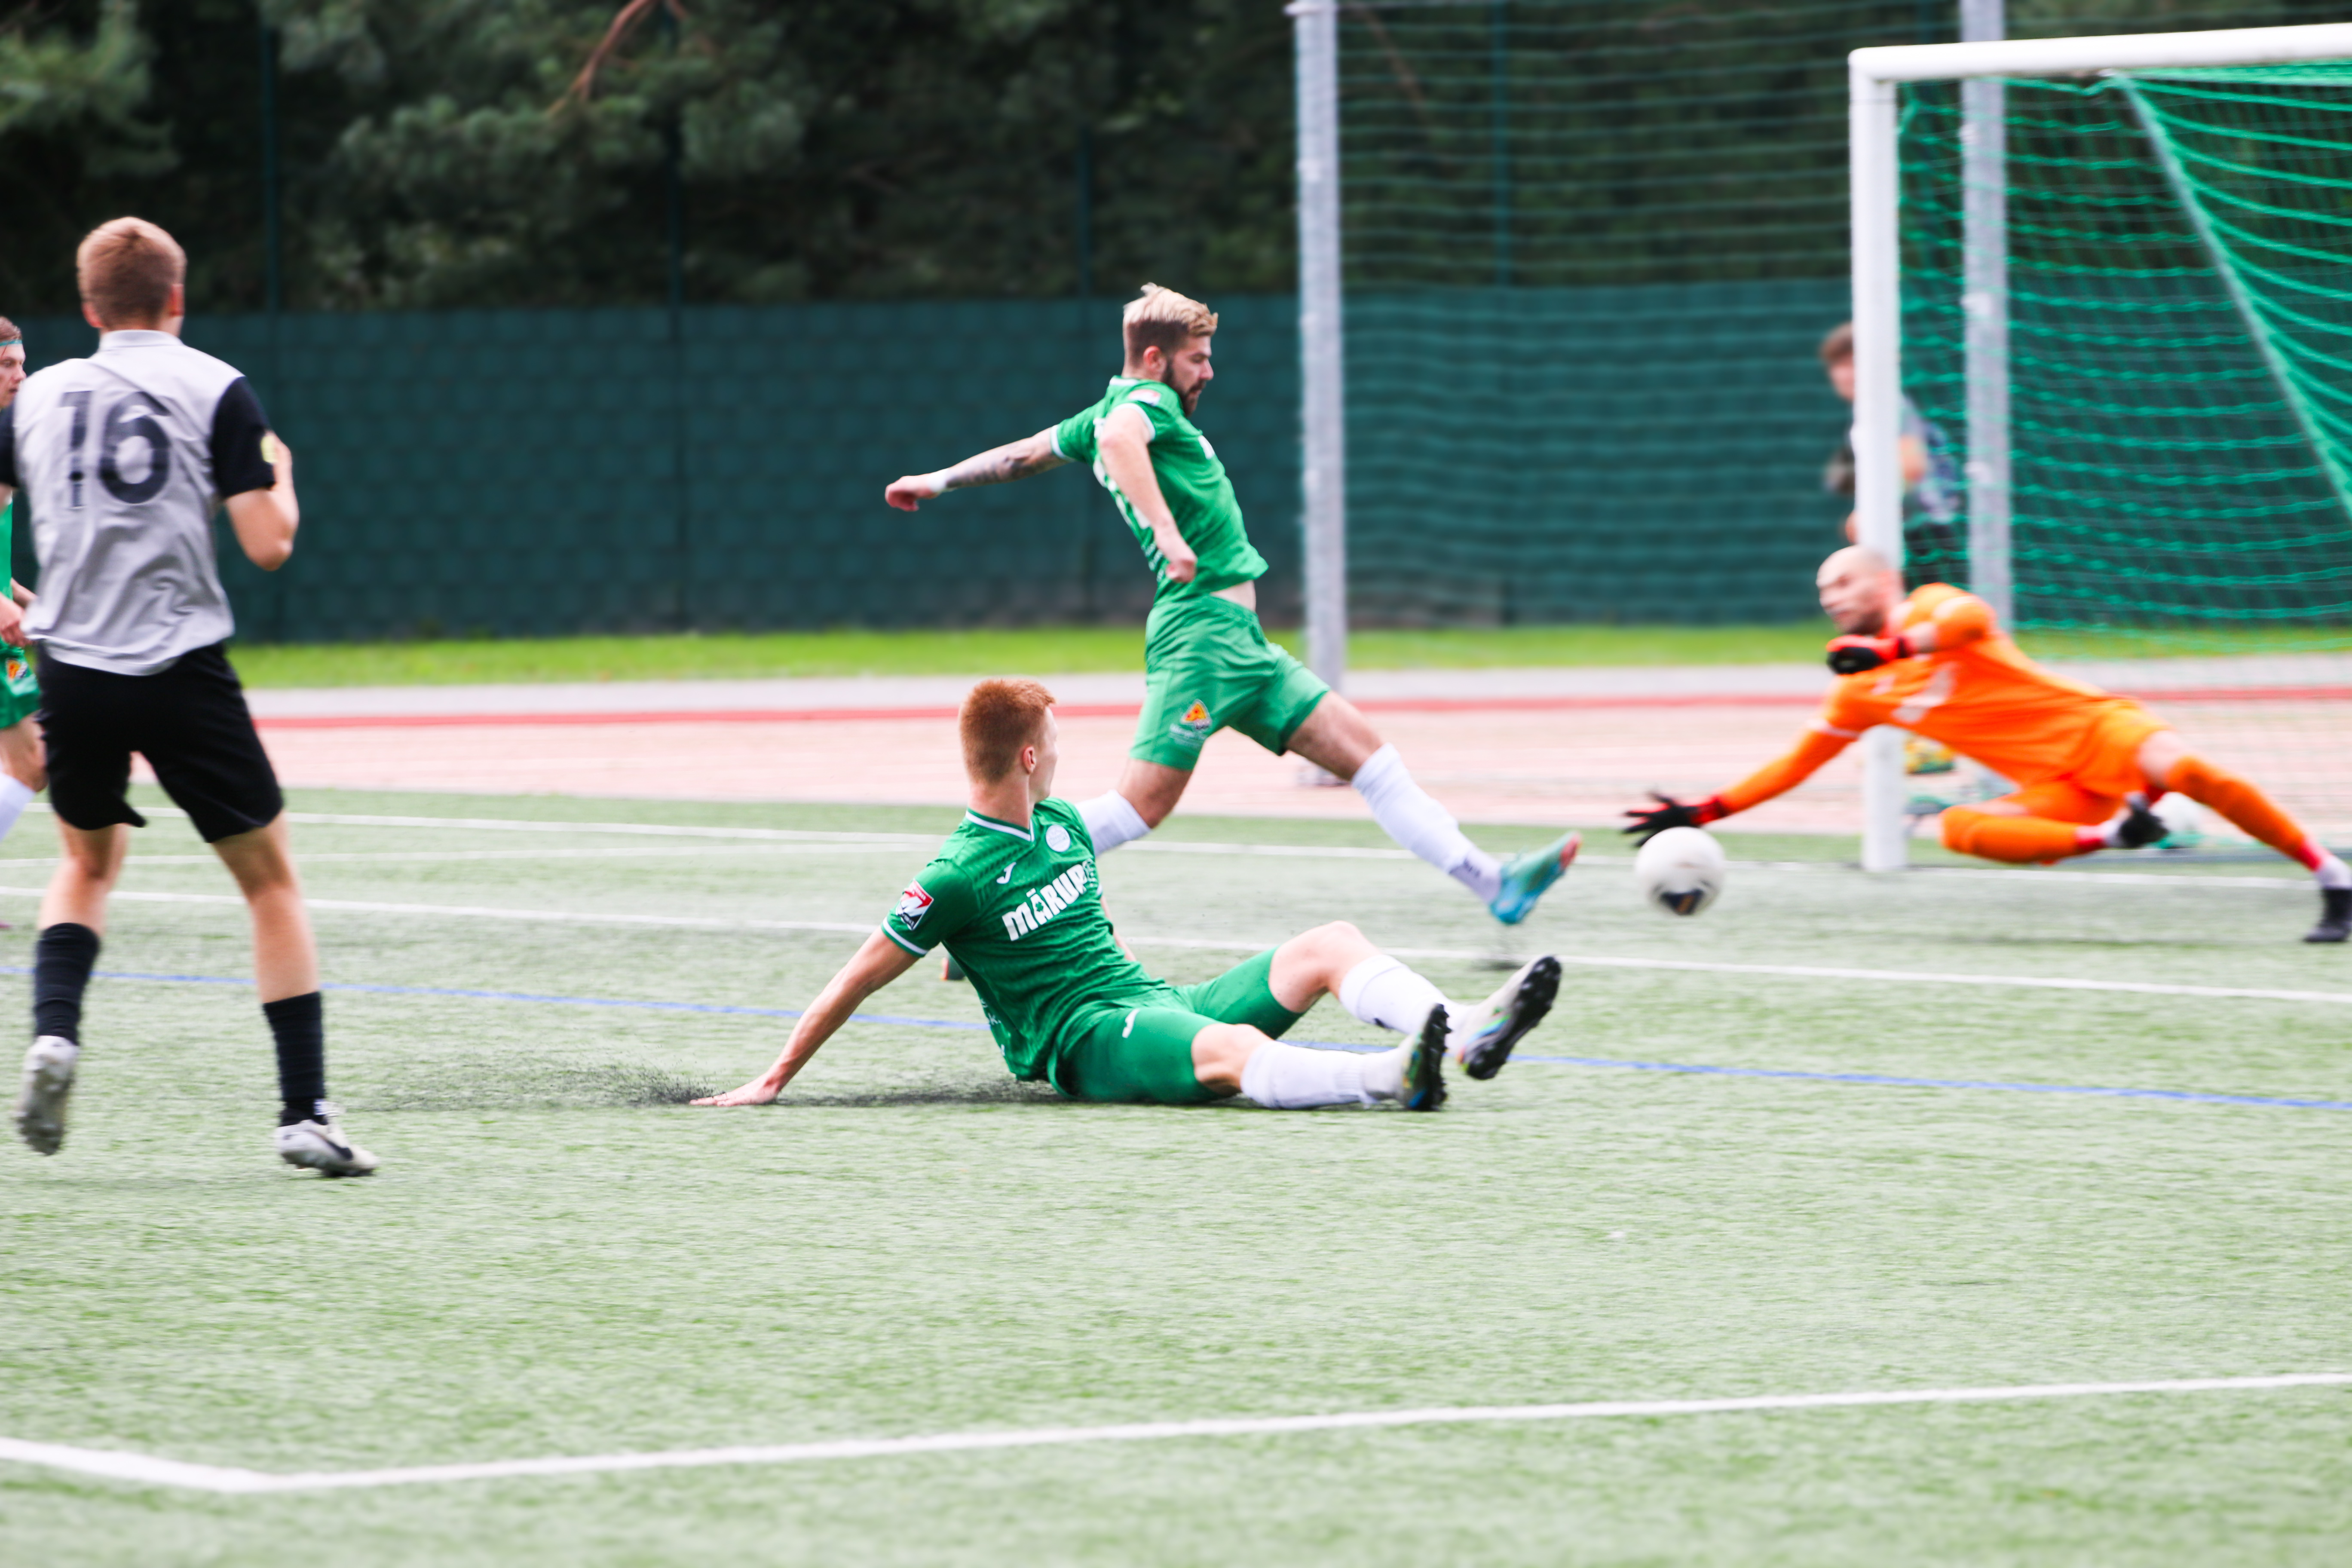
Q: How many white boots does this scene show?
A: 4